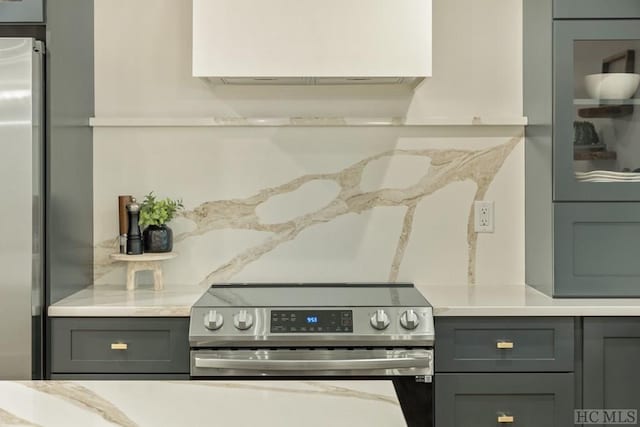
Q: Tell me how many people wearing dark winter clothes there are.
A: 0